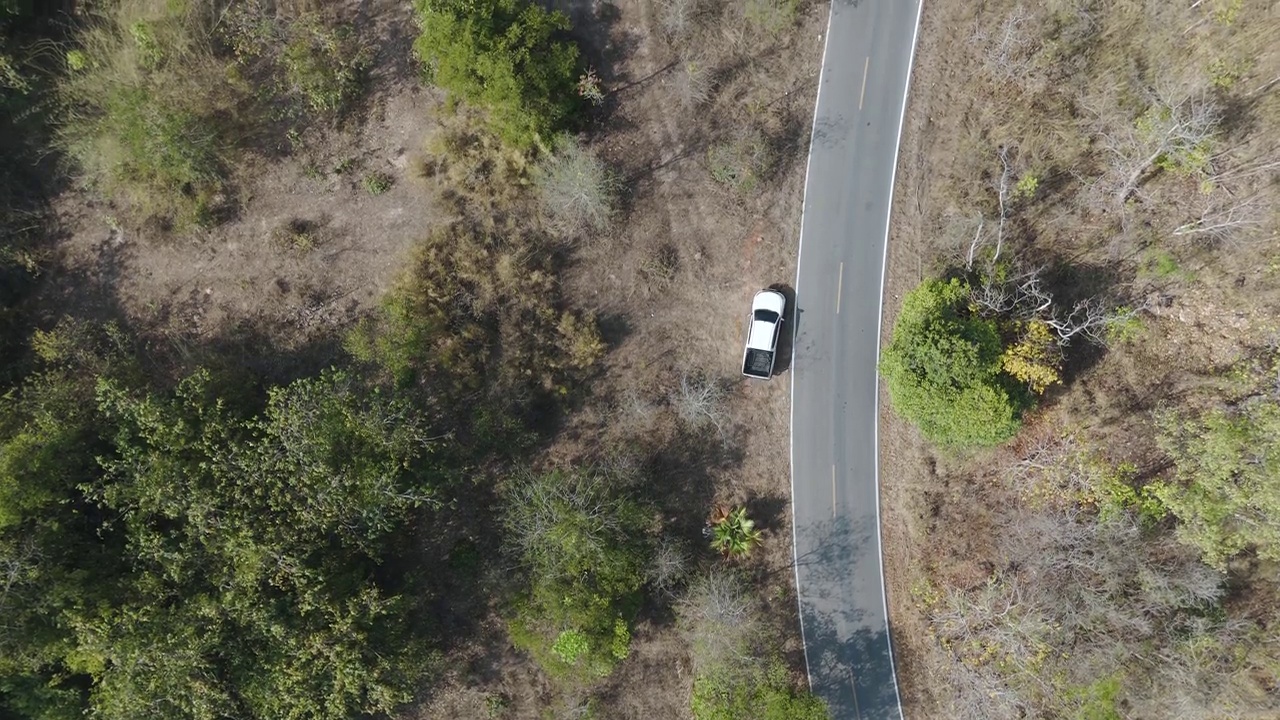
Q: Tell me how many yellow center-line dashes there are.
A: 4